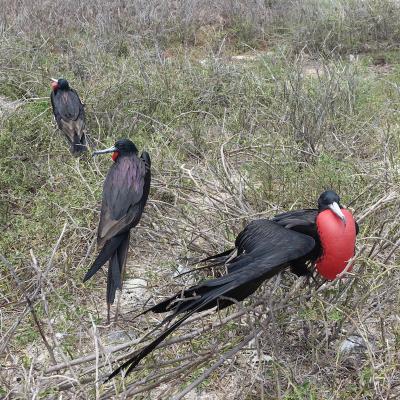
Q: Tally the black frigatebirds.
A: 3